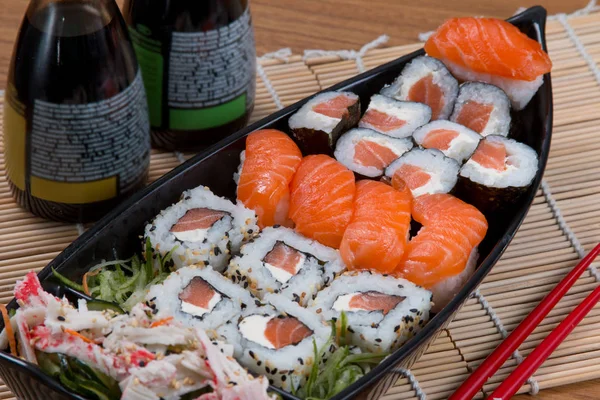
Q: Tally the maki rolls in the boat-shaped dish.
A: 13